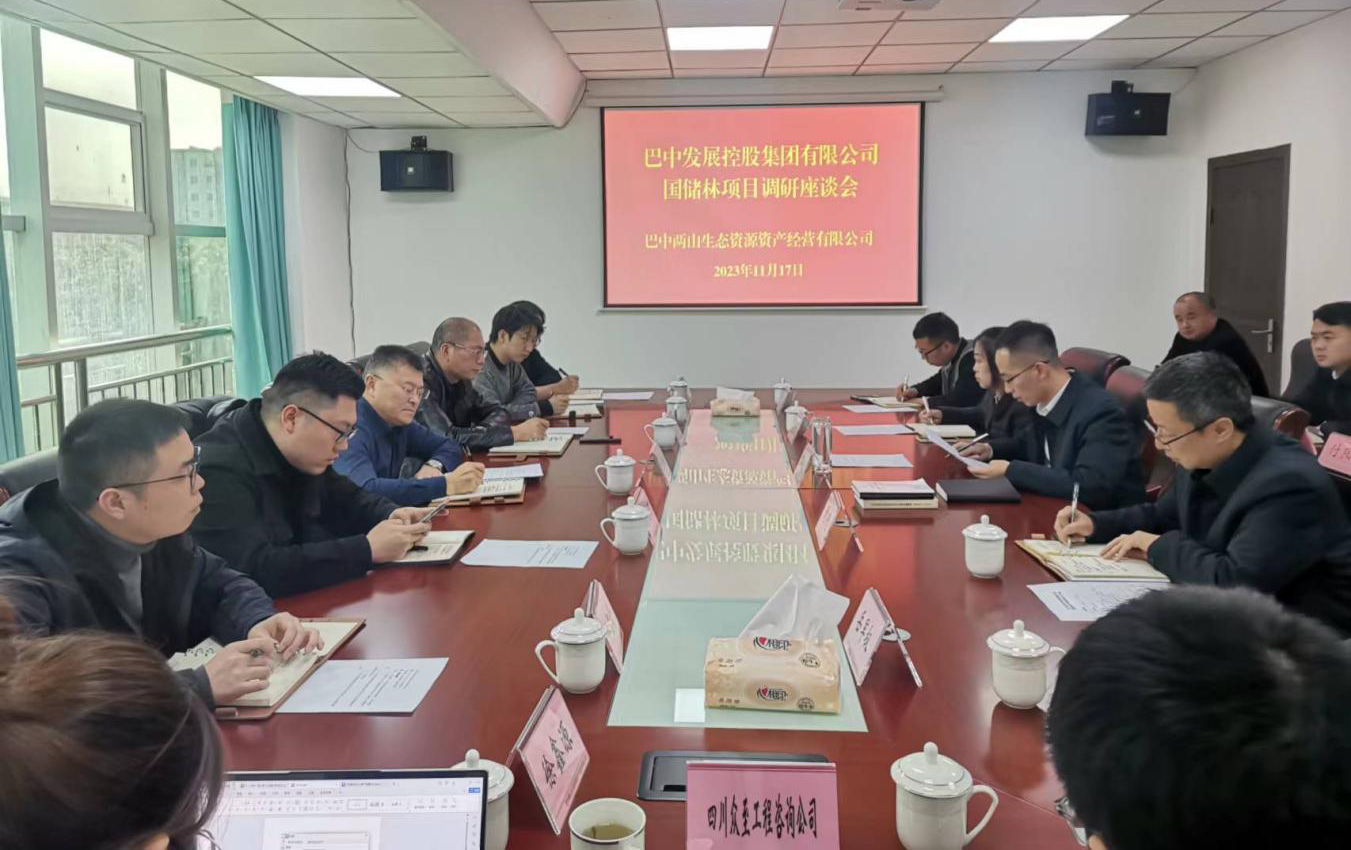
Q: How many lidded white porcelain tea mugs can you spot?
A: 12